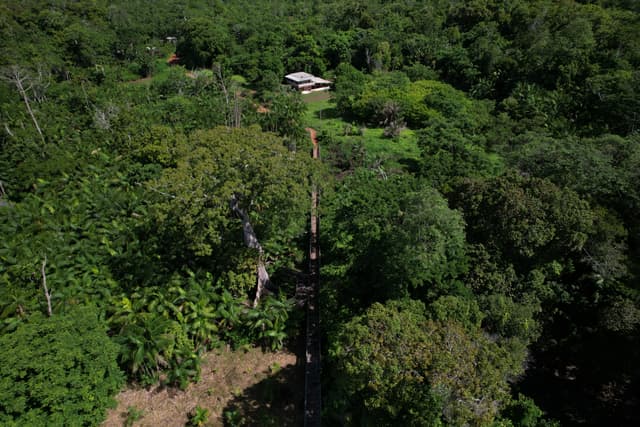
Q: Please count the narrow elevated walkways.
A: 1